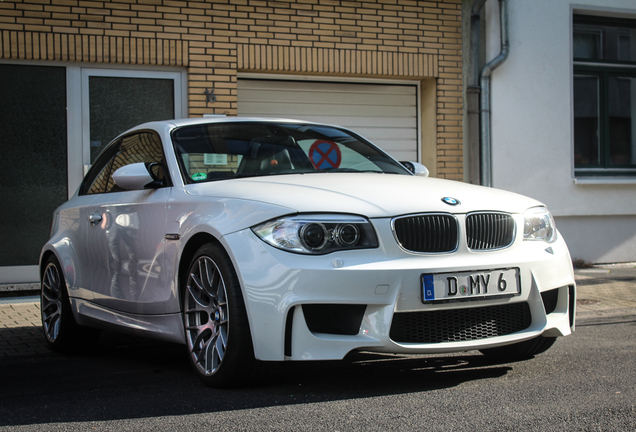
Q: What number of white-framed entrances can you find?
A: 2